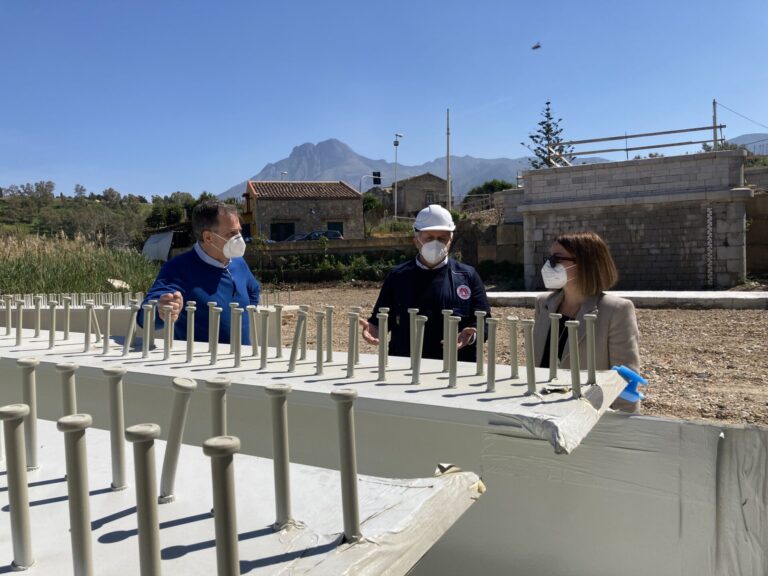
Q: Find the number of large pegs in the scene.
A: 11